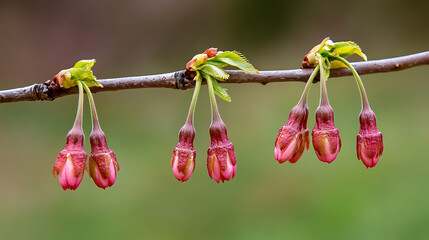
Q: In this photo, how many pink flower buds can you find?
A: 7